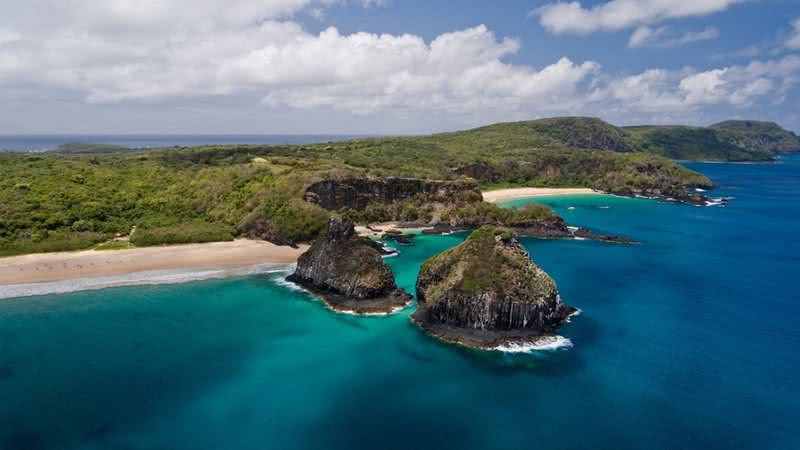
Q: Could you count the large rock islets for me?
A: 2